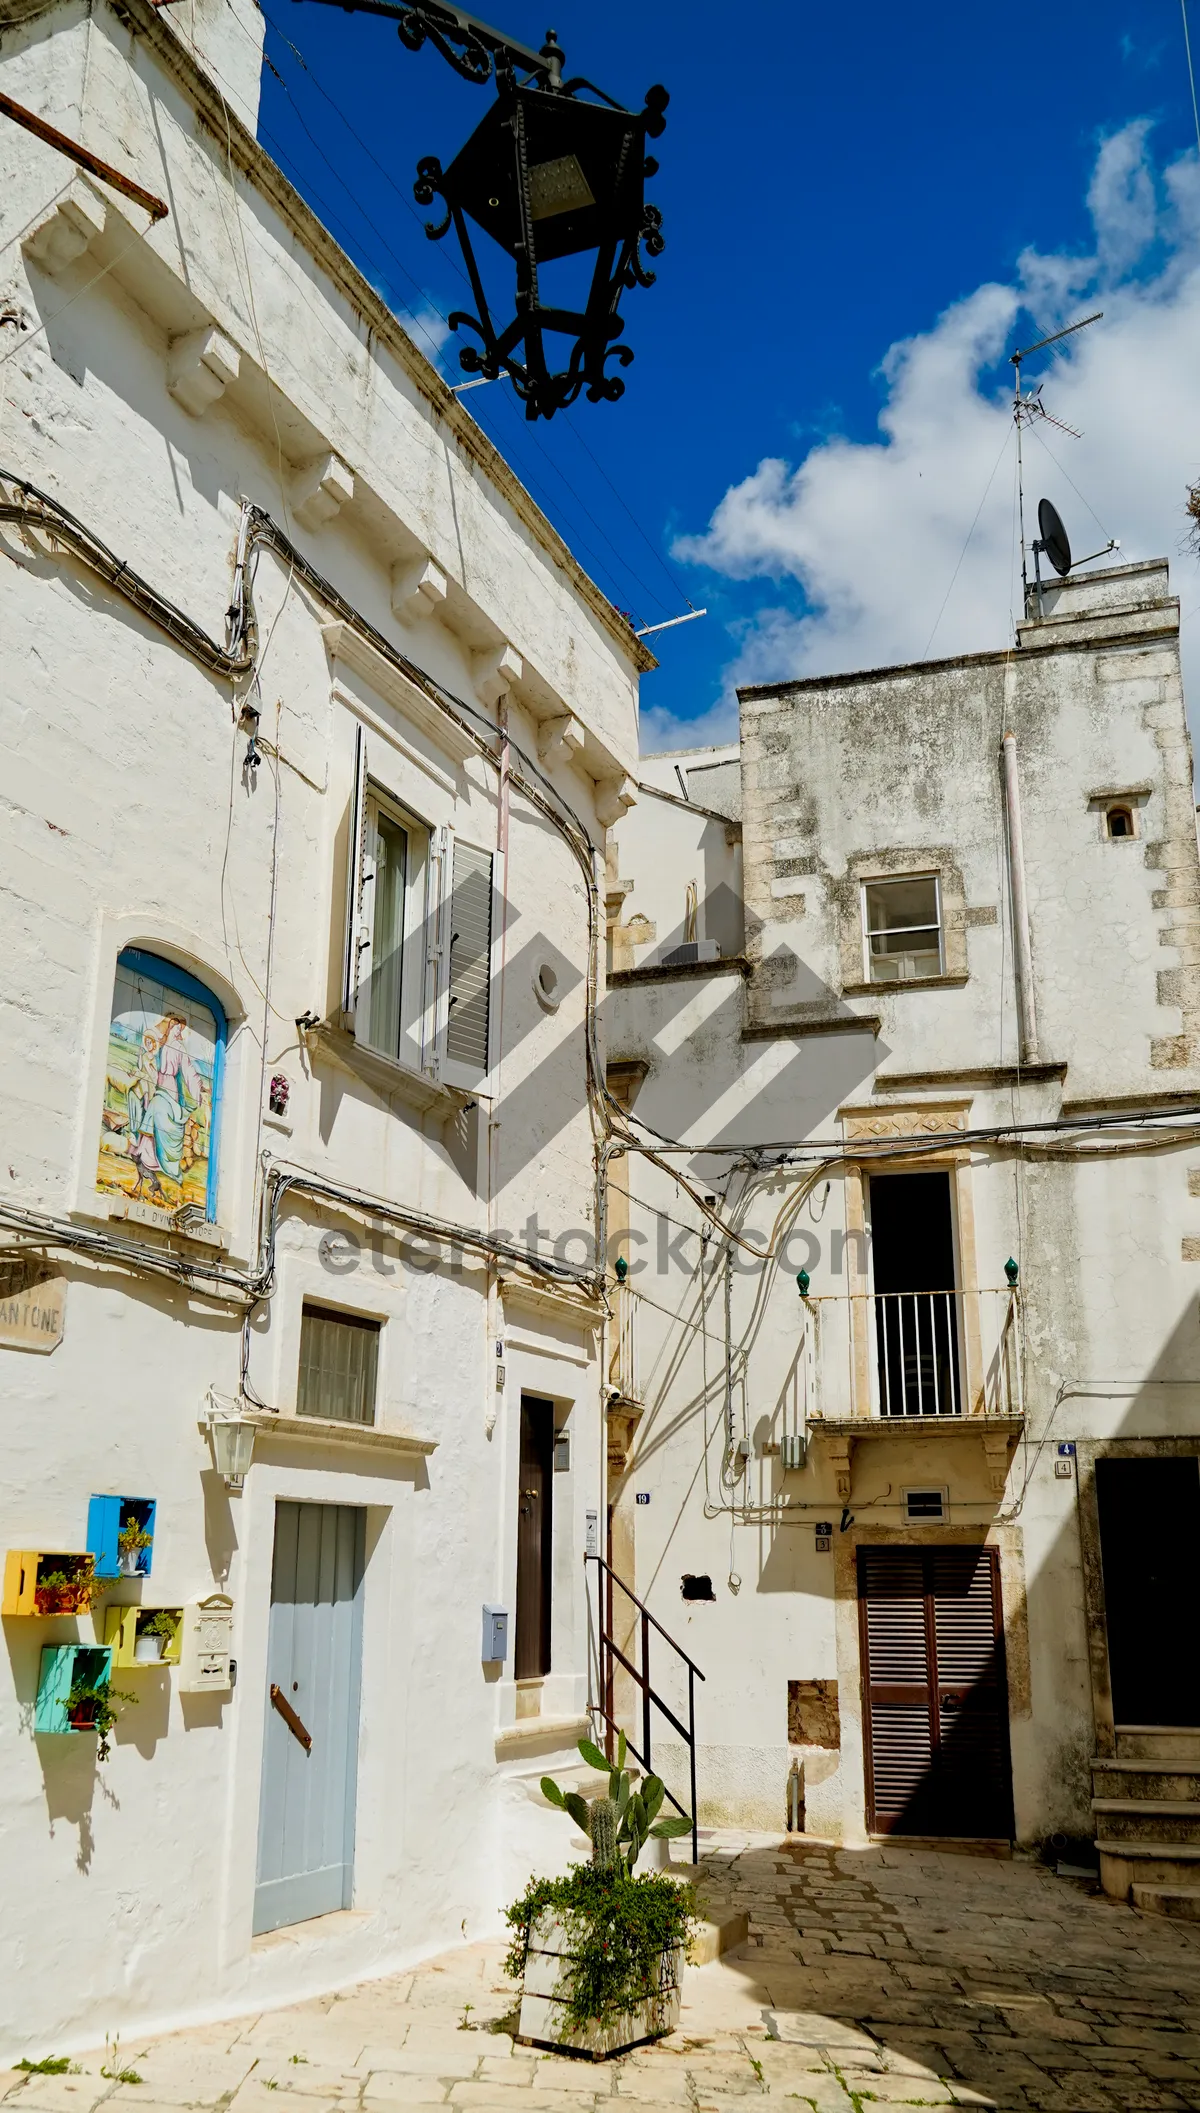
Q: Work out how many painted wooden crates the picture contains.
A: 4